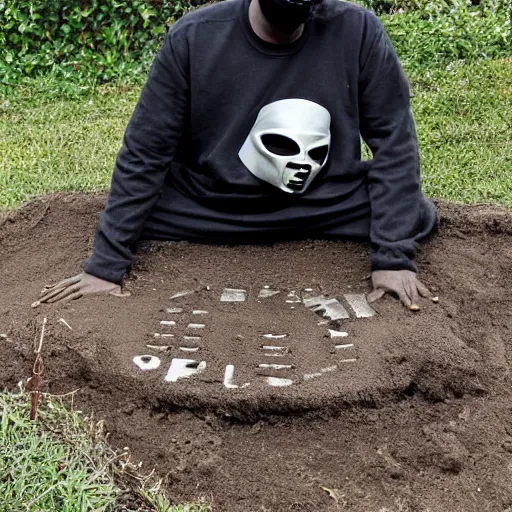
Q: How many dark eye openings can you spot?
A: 2